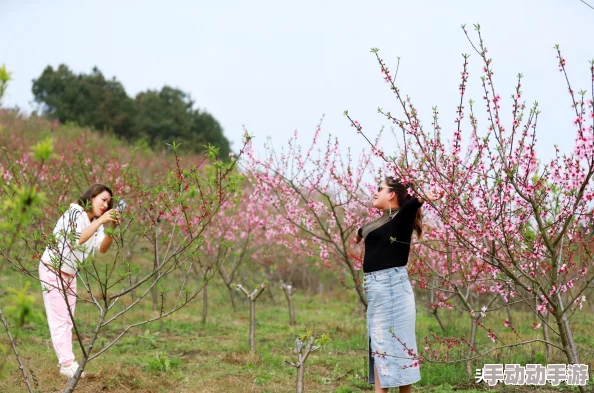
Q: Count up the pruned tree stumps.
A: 3